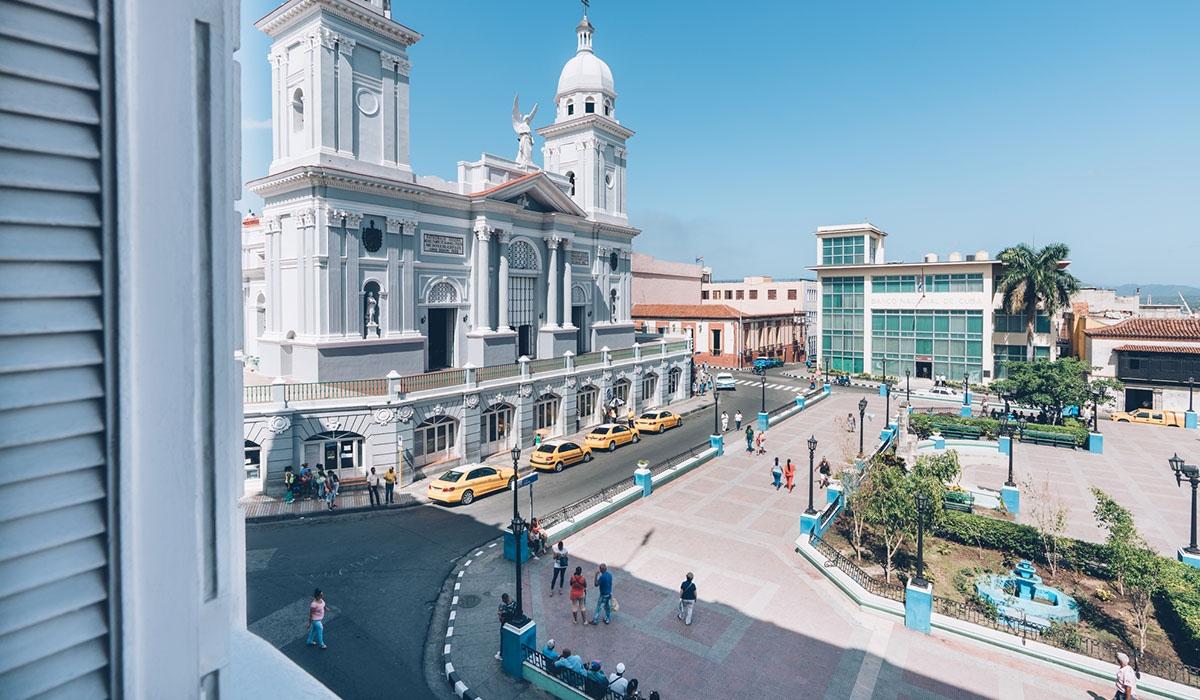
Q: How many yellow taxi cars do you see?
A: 4